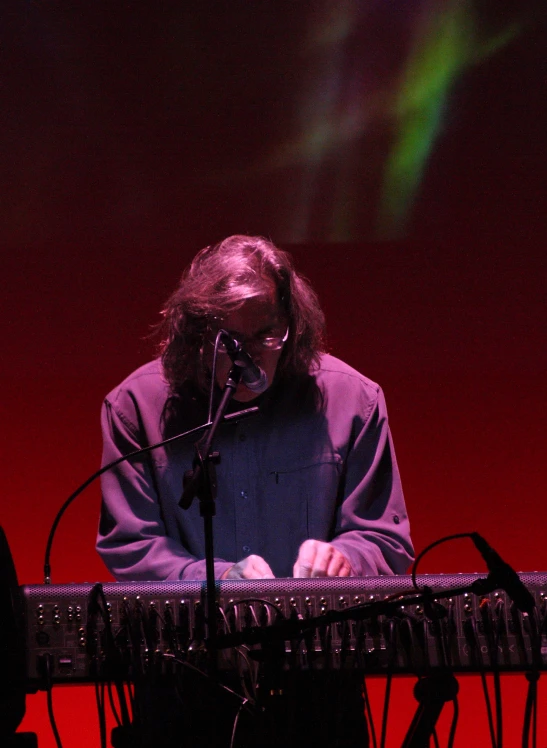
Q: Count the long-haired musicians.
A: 1